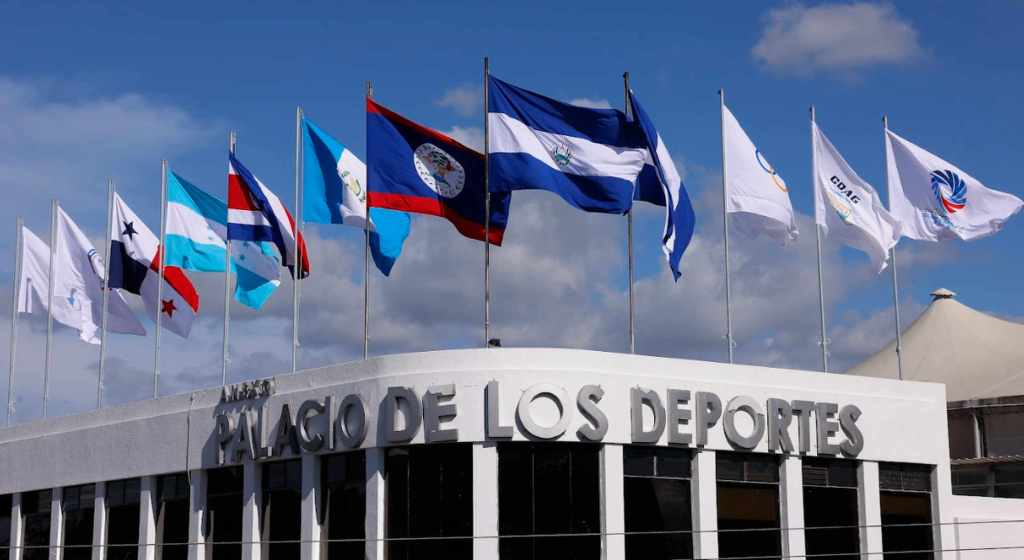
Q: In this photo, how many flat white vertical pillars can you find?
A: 14